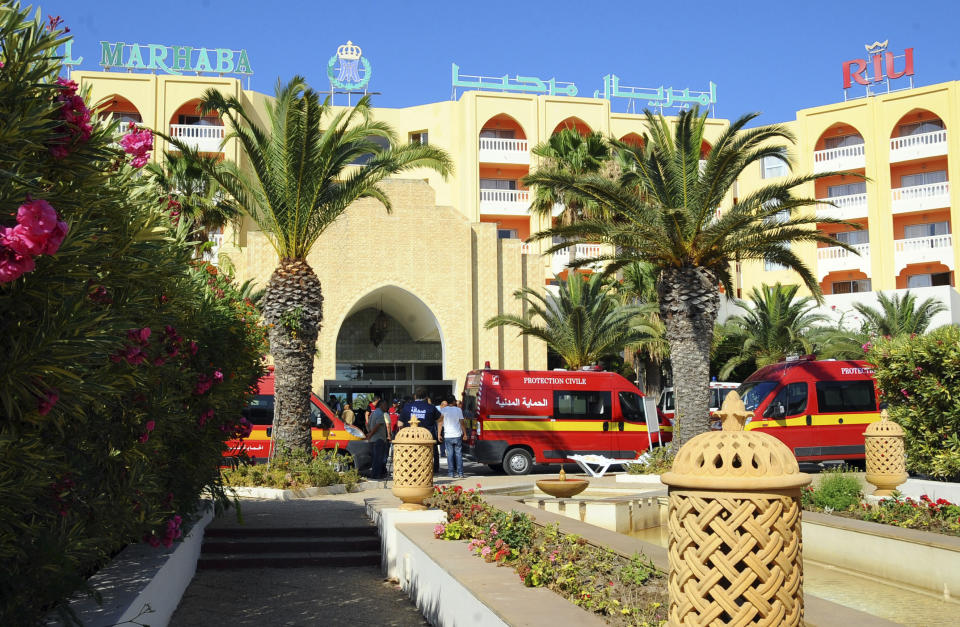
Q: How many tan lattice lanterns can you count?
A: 3